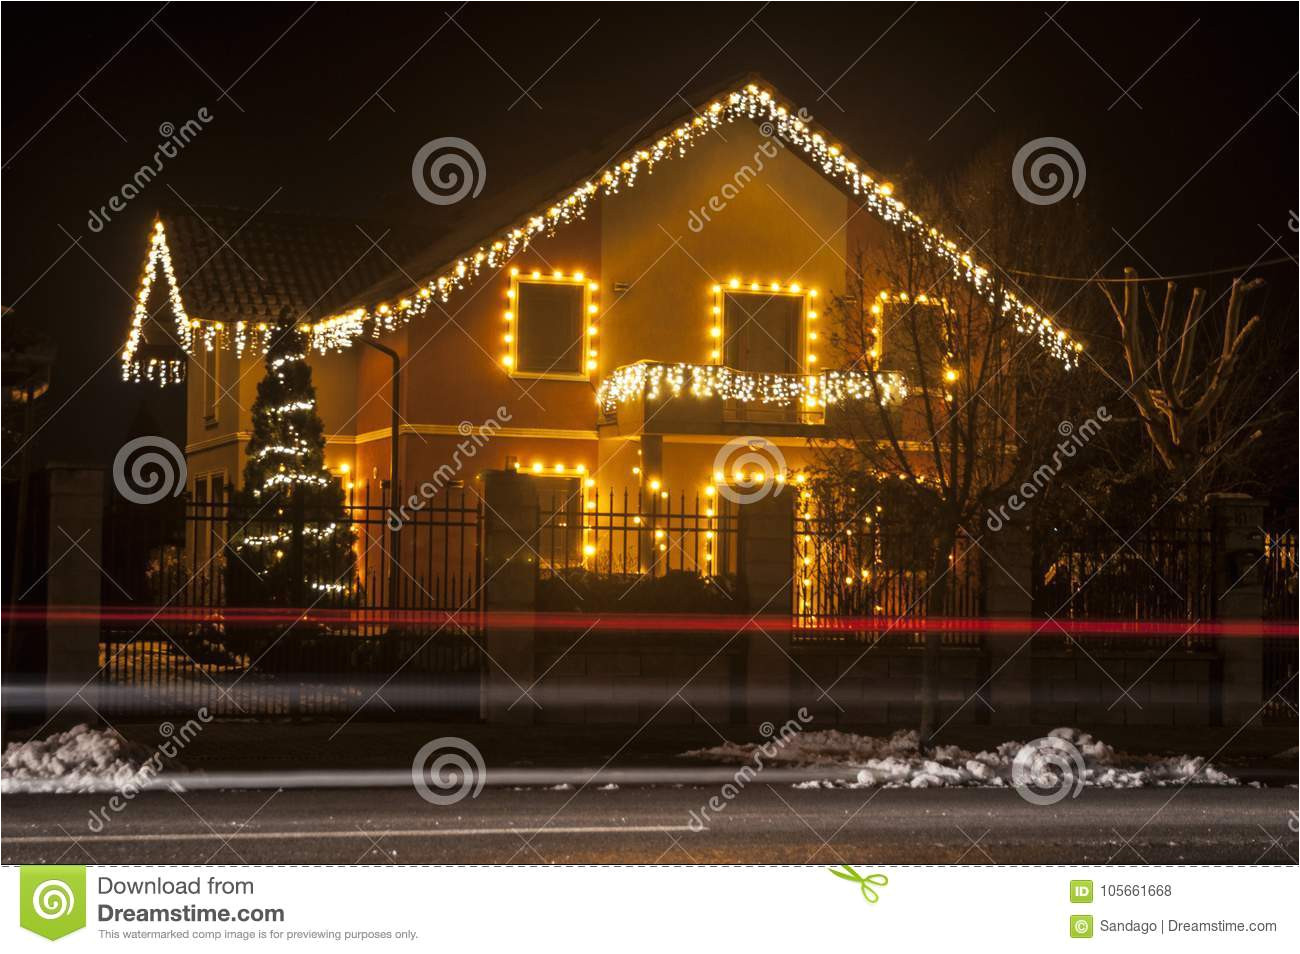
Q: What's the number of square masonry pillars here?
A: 5